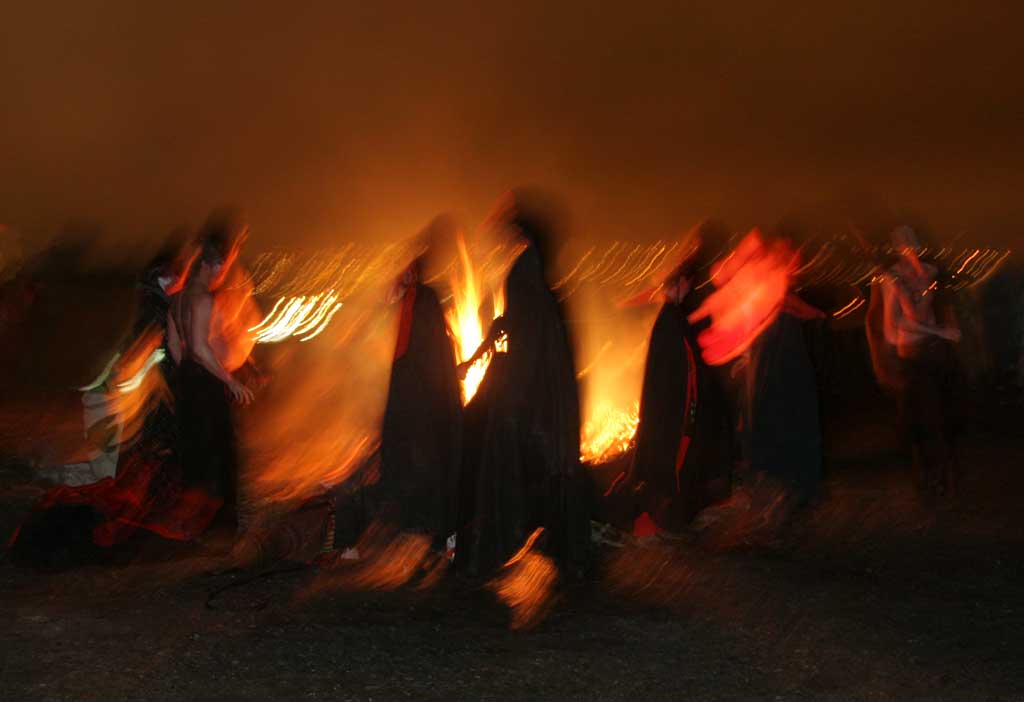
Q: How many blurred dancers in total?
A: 7